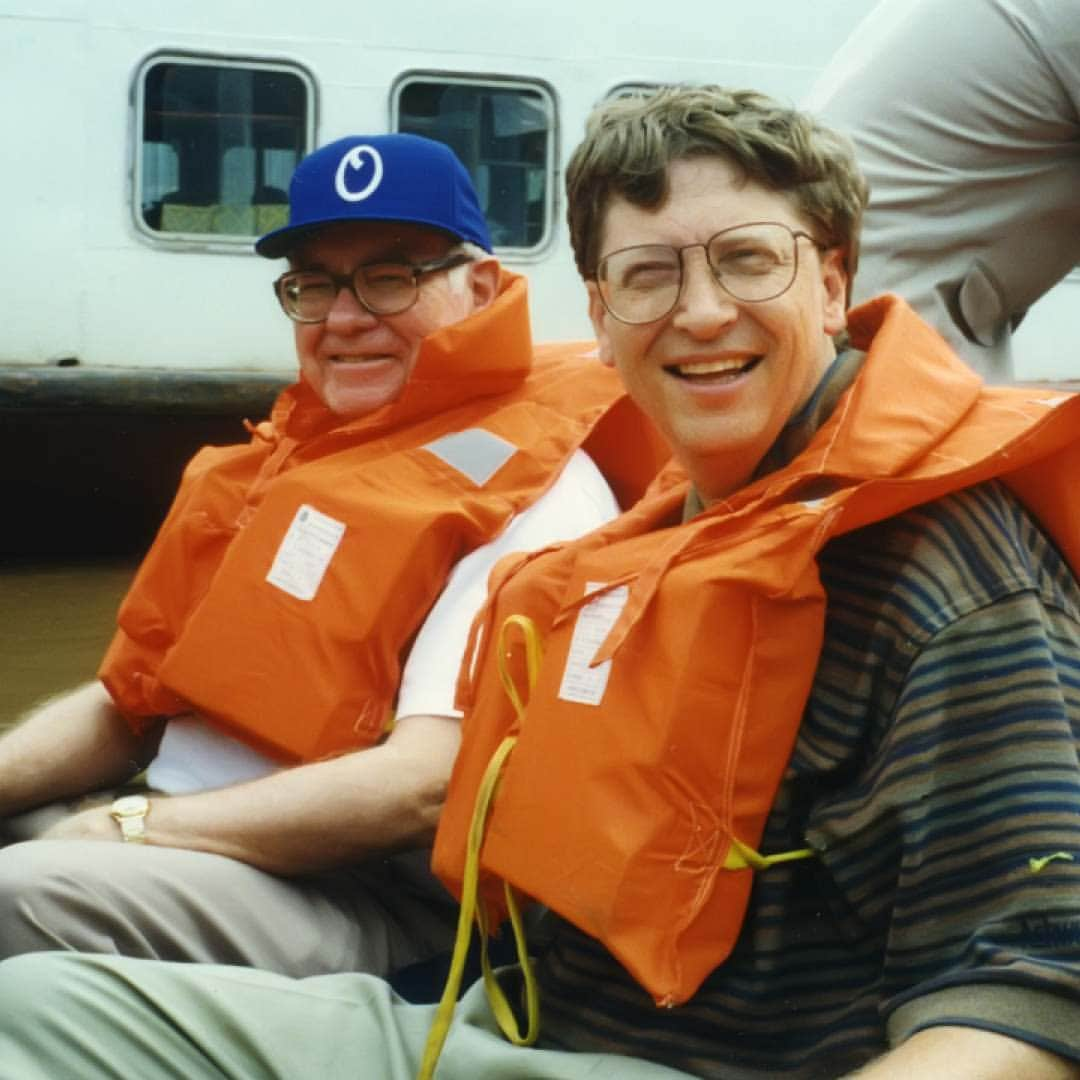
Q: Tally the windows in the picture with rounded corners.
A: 3